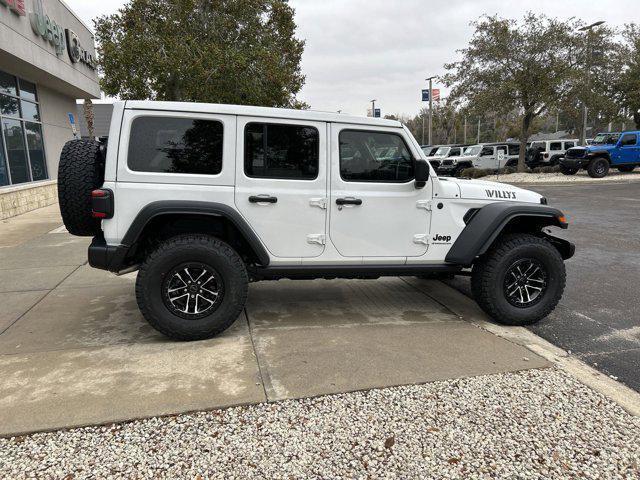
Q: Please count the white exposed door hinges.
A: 4